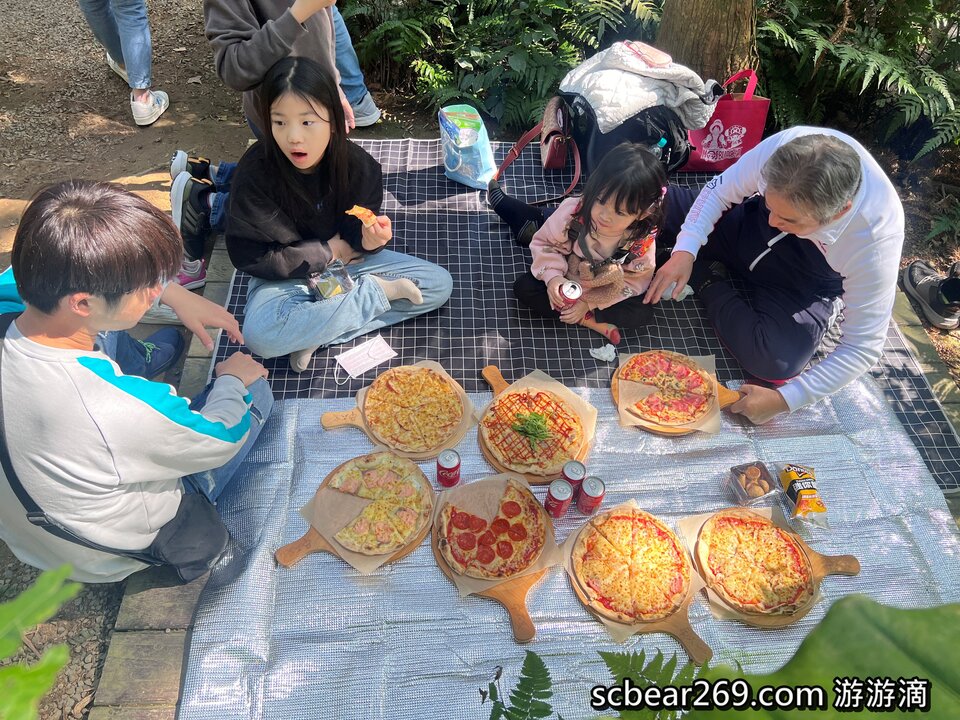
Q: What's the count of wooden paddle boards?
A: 7